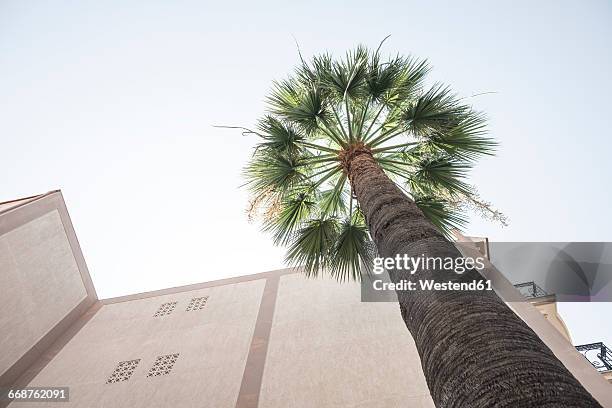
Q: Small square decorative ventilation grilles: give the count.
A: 4